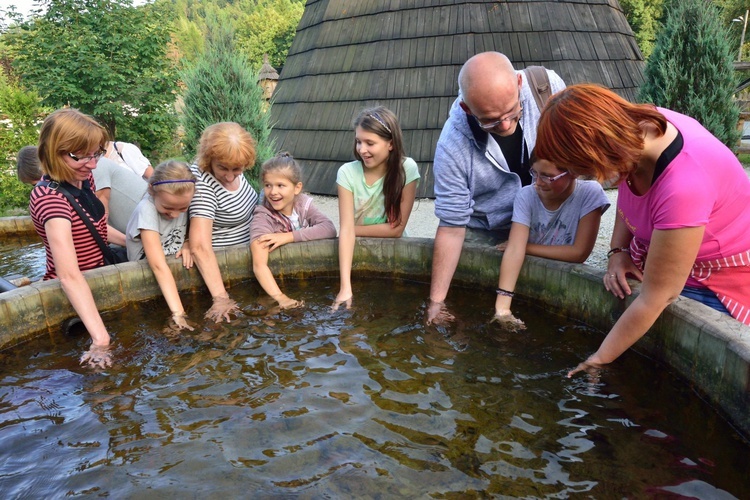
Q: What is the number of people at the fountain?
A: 8